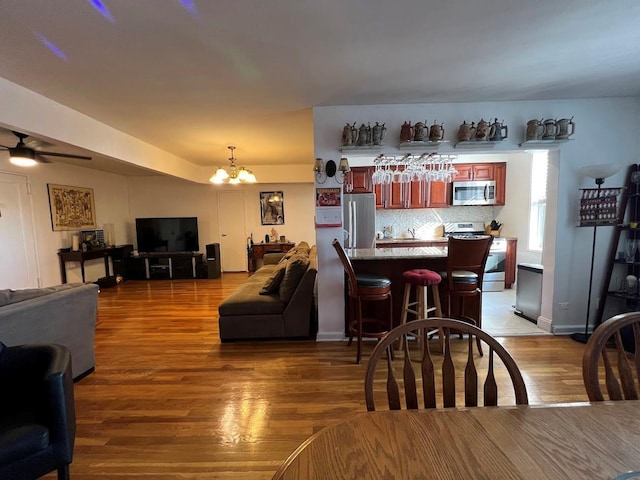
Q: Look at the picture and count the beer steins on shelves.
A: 12